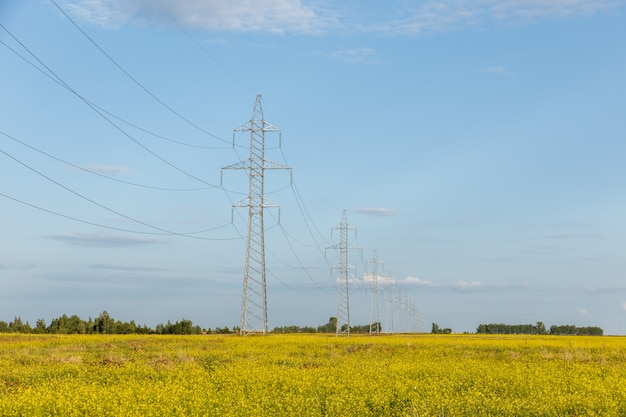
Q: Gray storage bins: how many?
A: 0